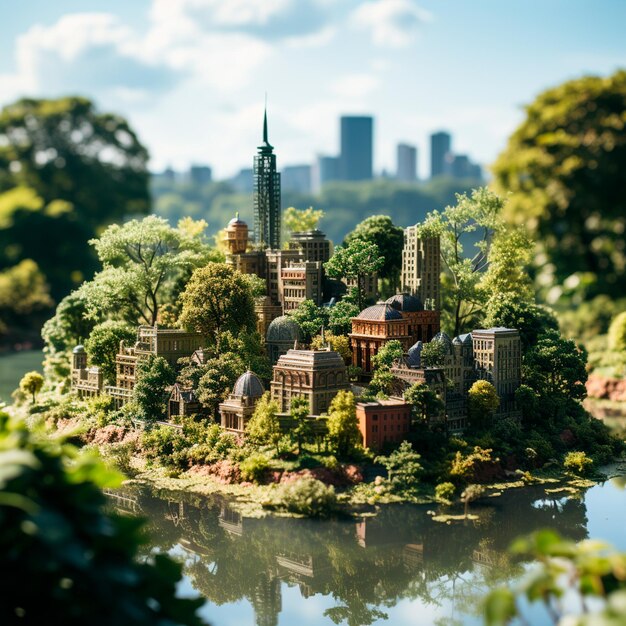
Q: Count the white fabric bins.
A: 0